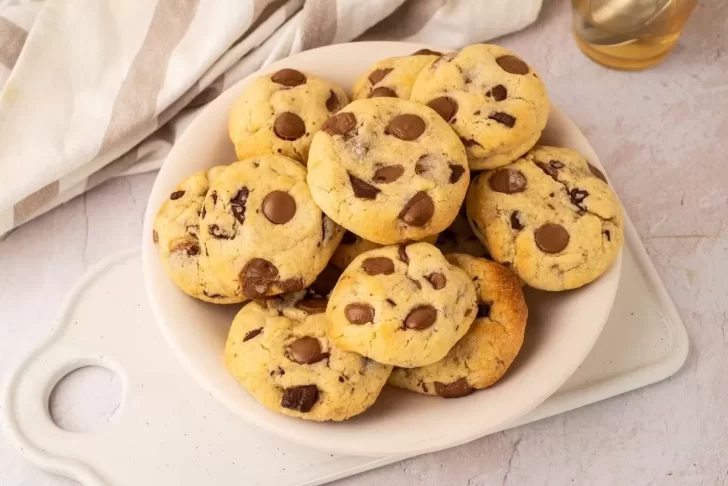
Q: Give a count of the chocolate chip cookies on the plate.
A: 11